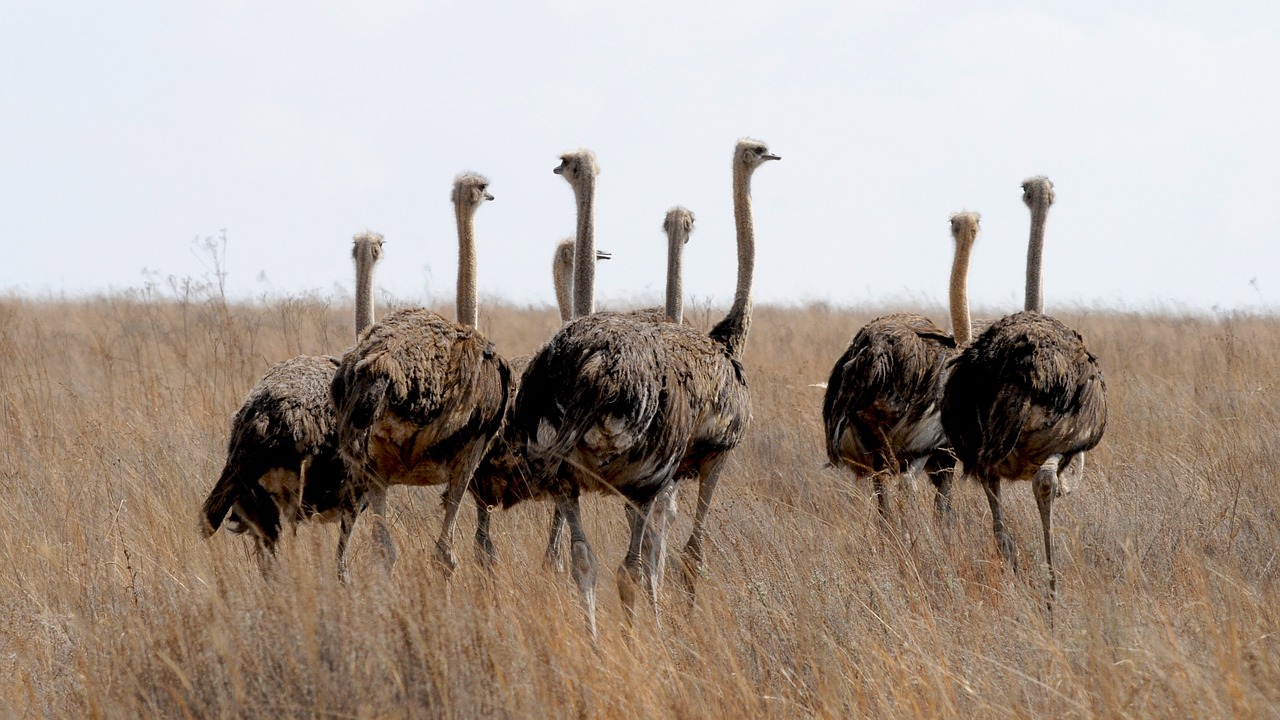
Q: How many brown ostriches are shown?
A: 8